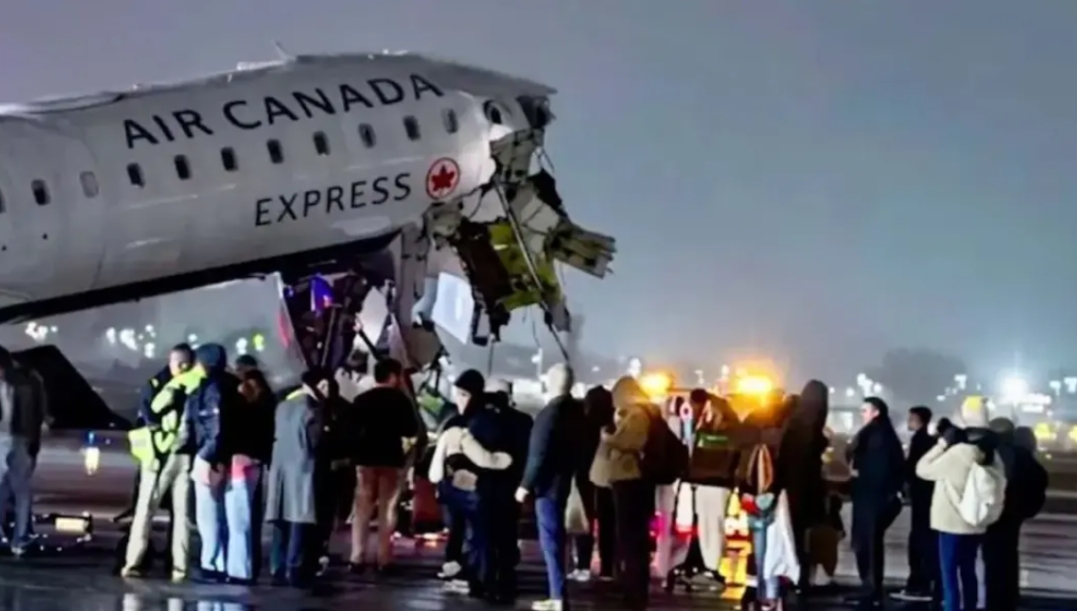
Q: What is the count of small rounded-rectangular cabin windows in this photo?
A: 11